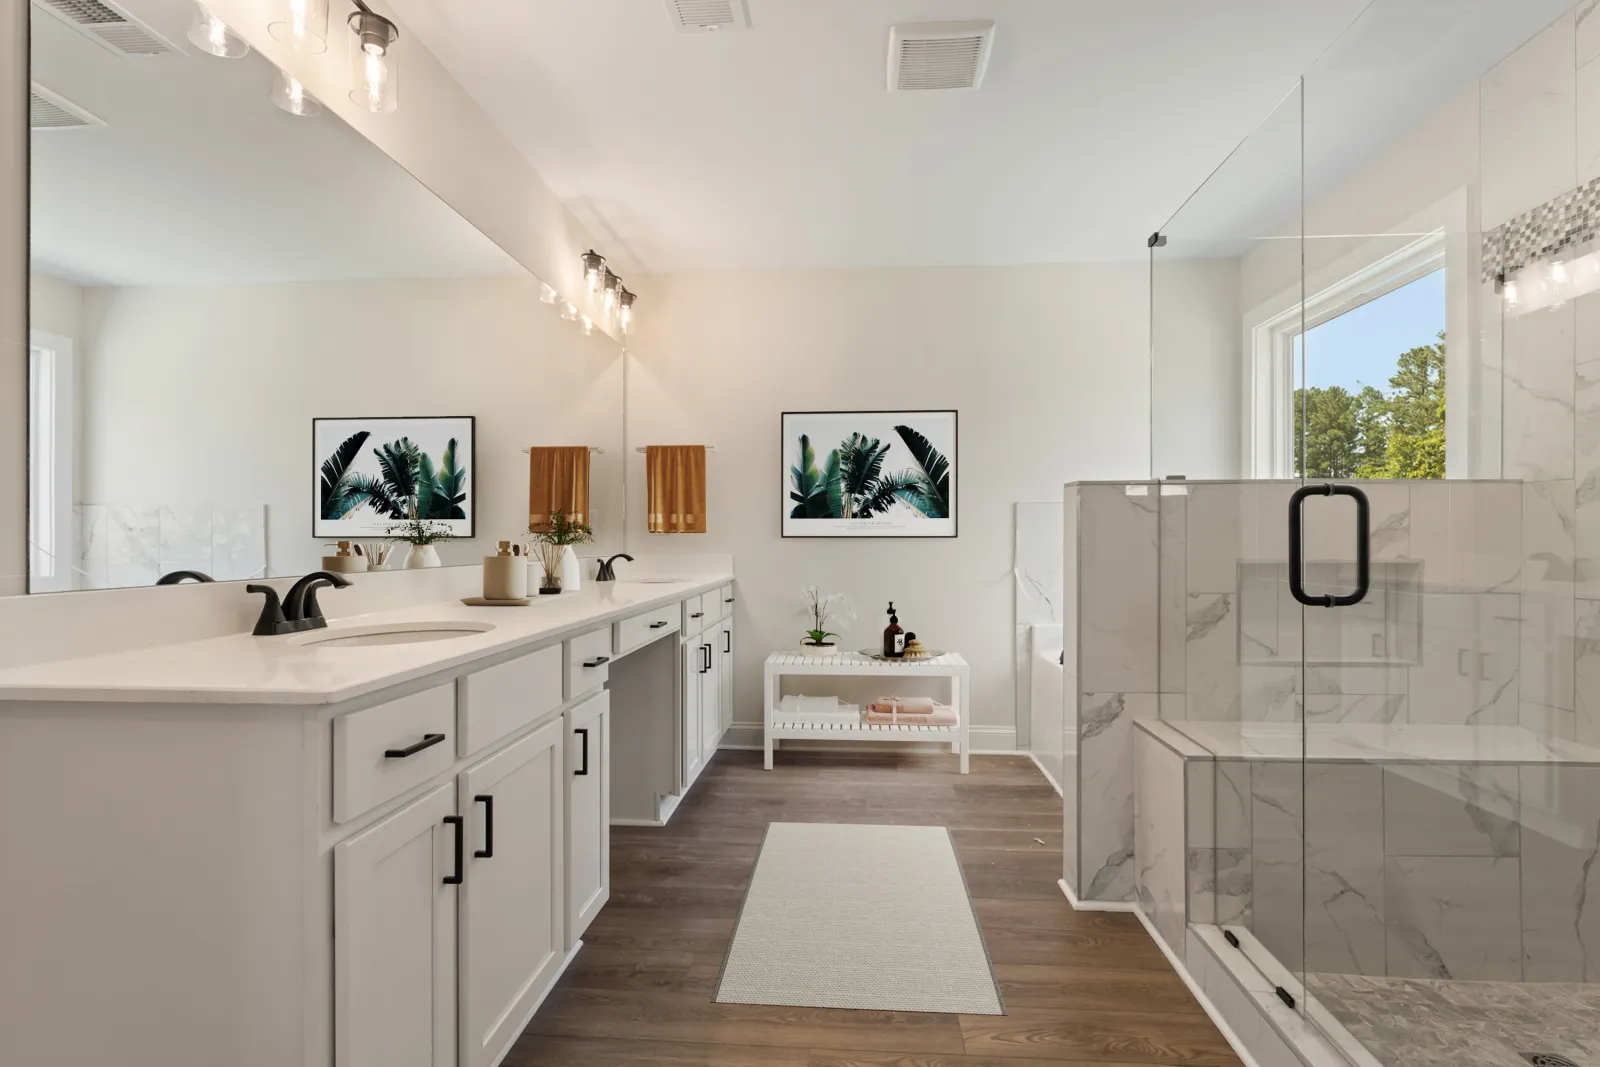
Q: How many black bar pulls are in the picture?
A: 11